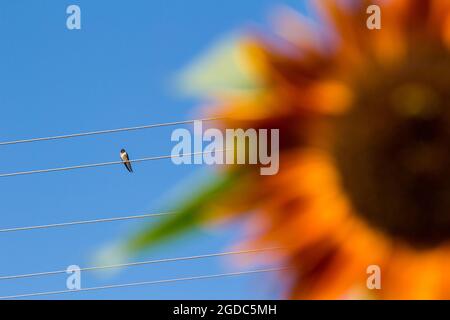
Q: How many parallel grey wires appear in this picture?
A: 5